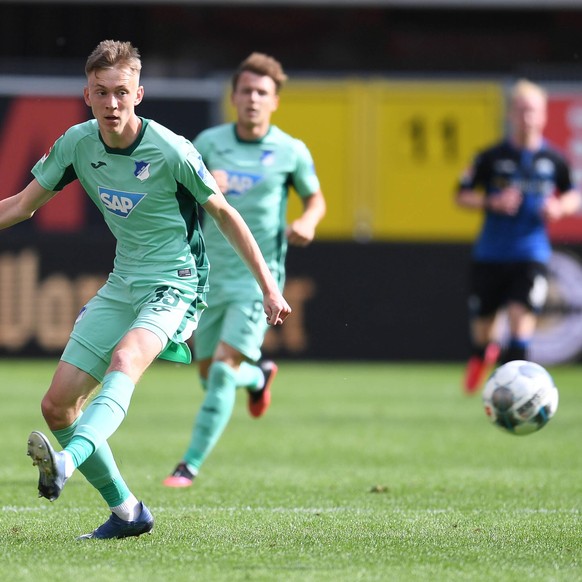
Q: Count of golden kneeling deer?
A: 0